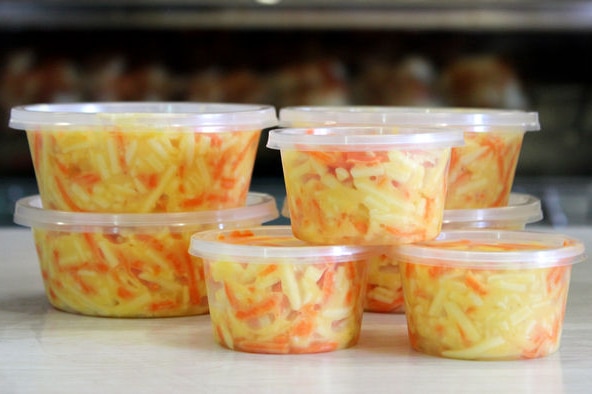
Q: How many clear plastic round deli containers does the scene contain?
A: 7